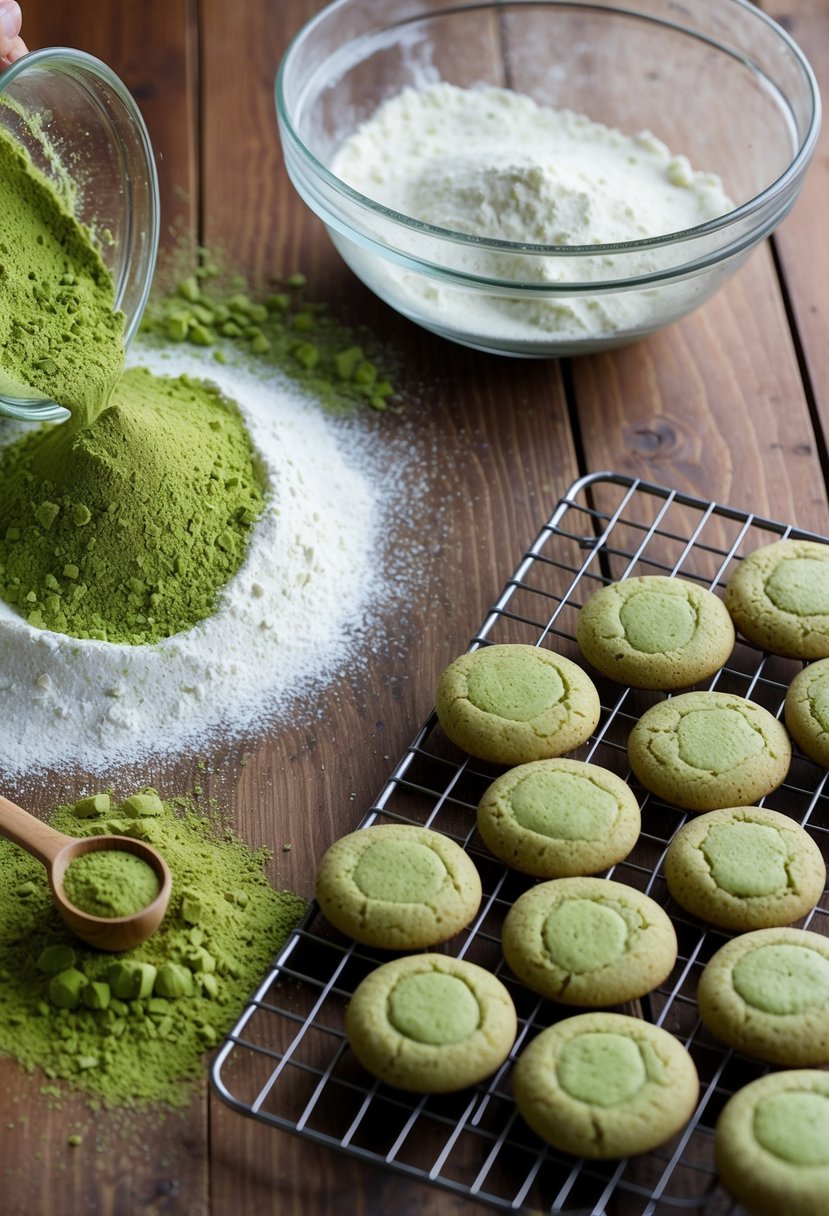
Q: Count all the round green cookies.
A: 13